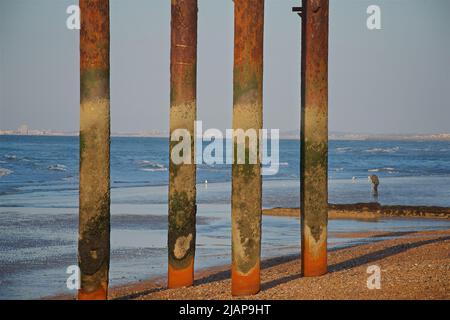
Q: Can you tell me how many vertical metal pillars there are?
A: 4